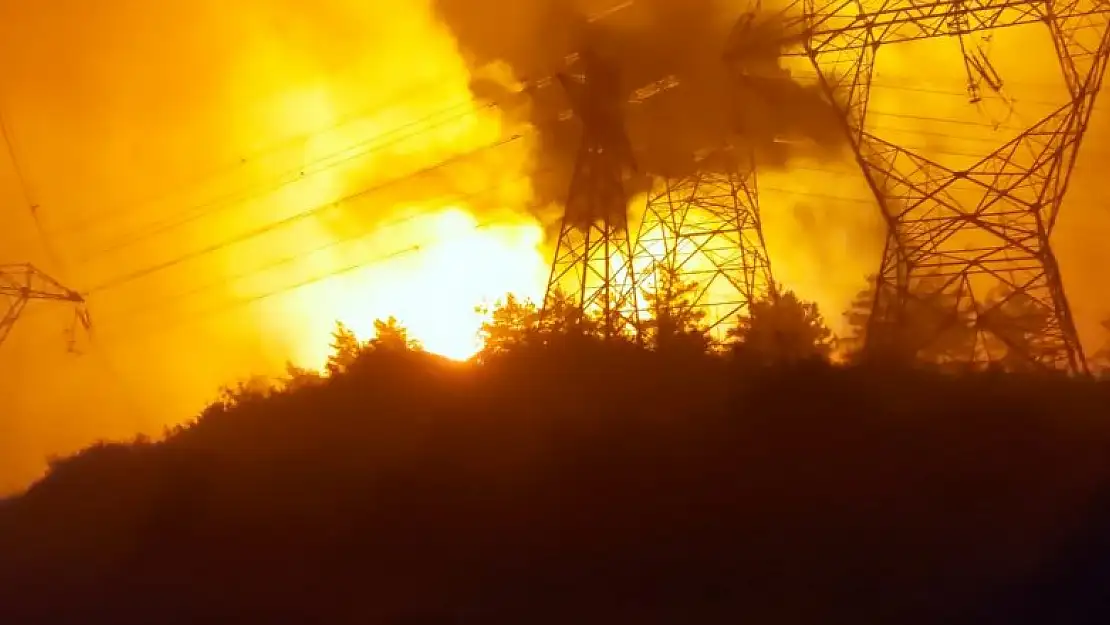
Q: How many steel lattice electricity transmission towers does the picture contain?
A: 4